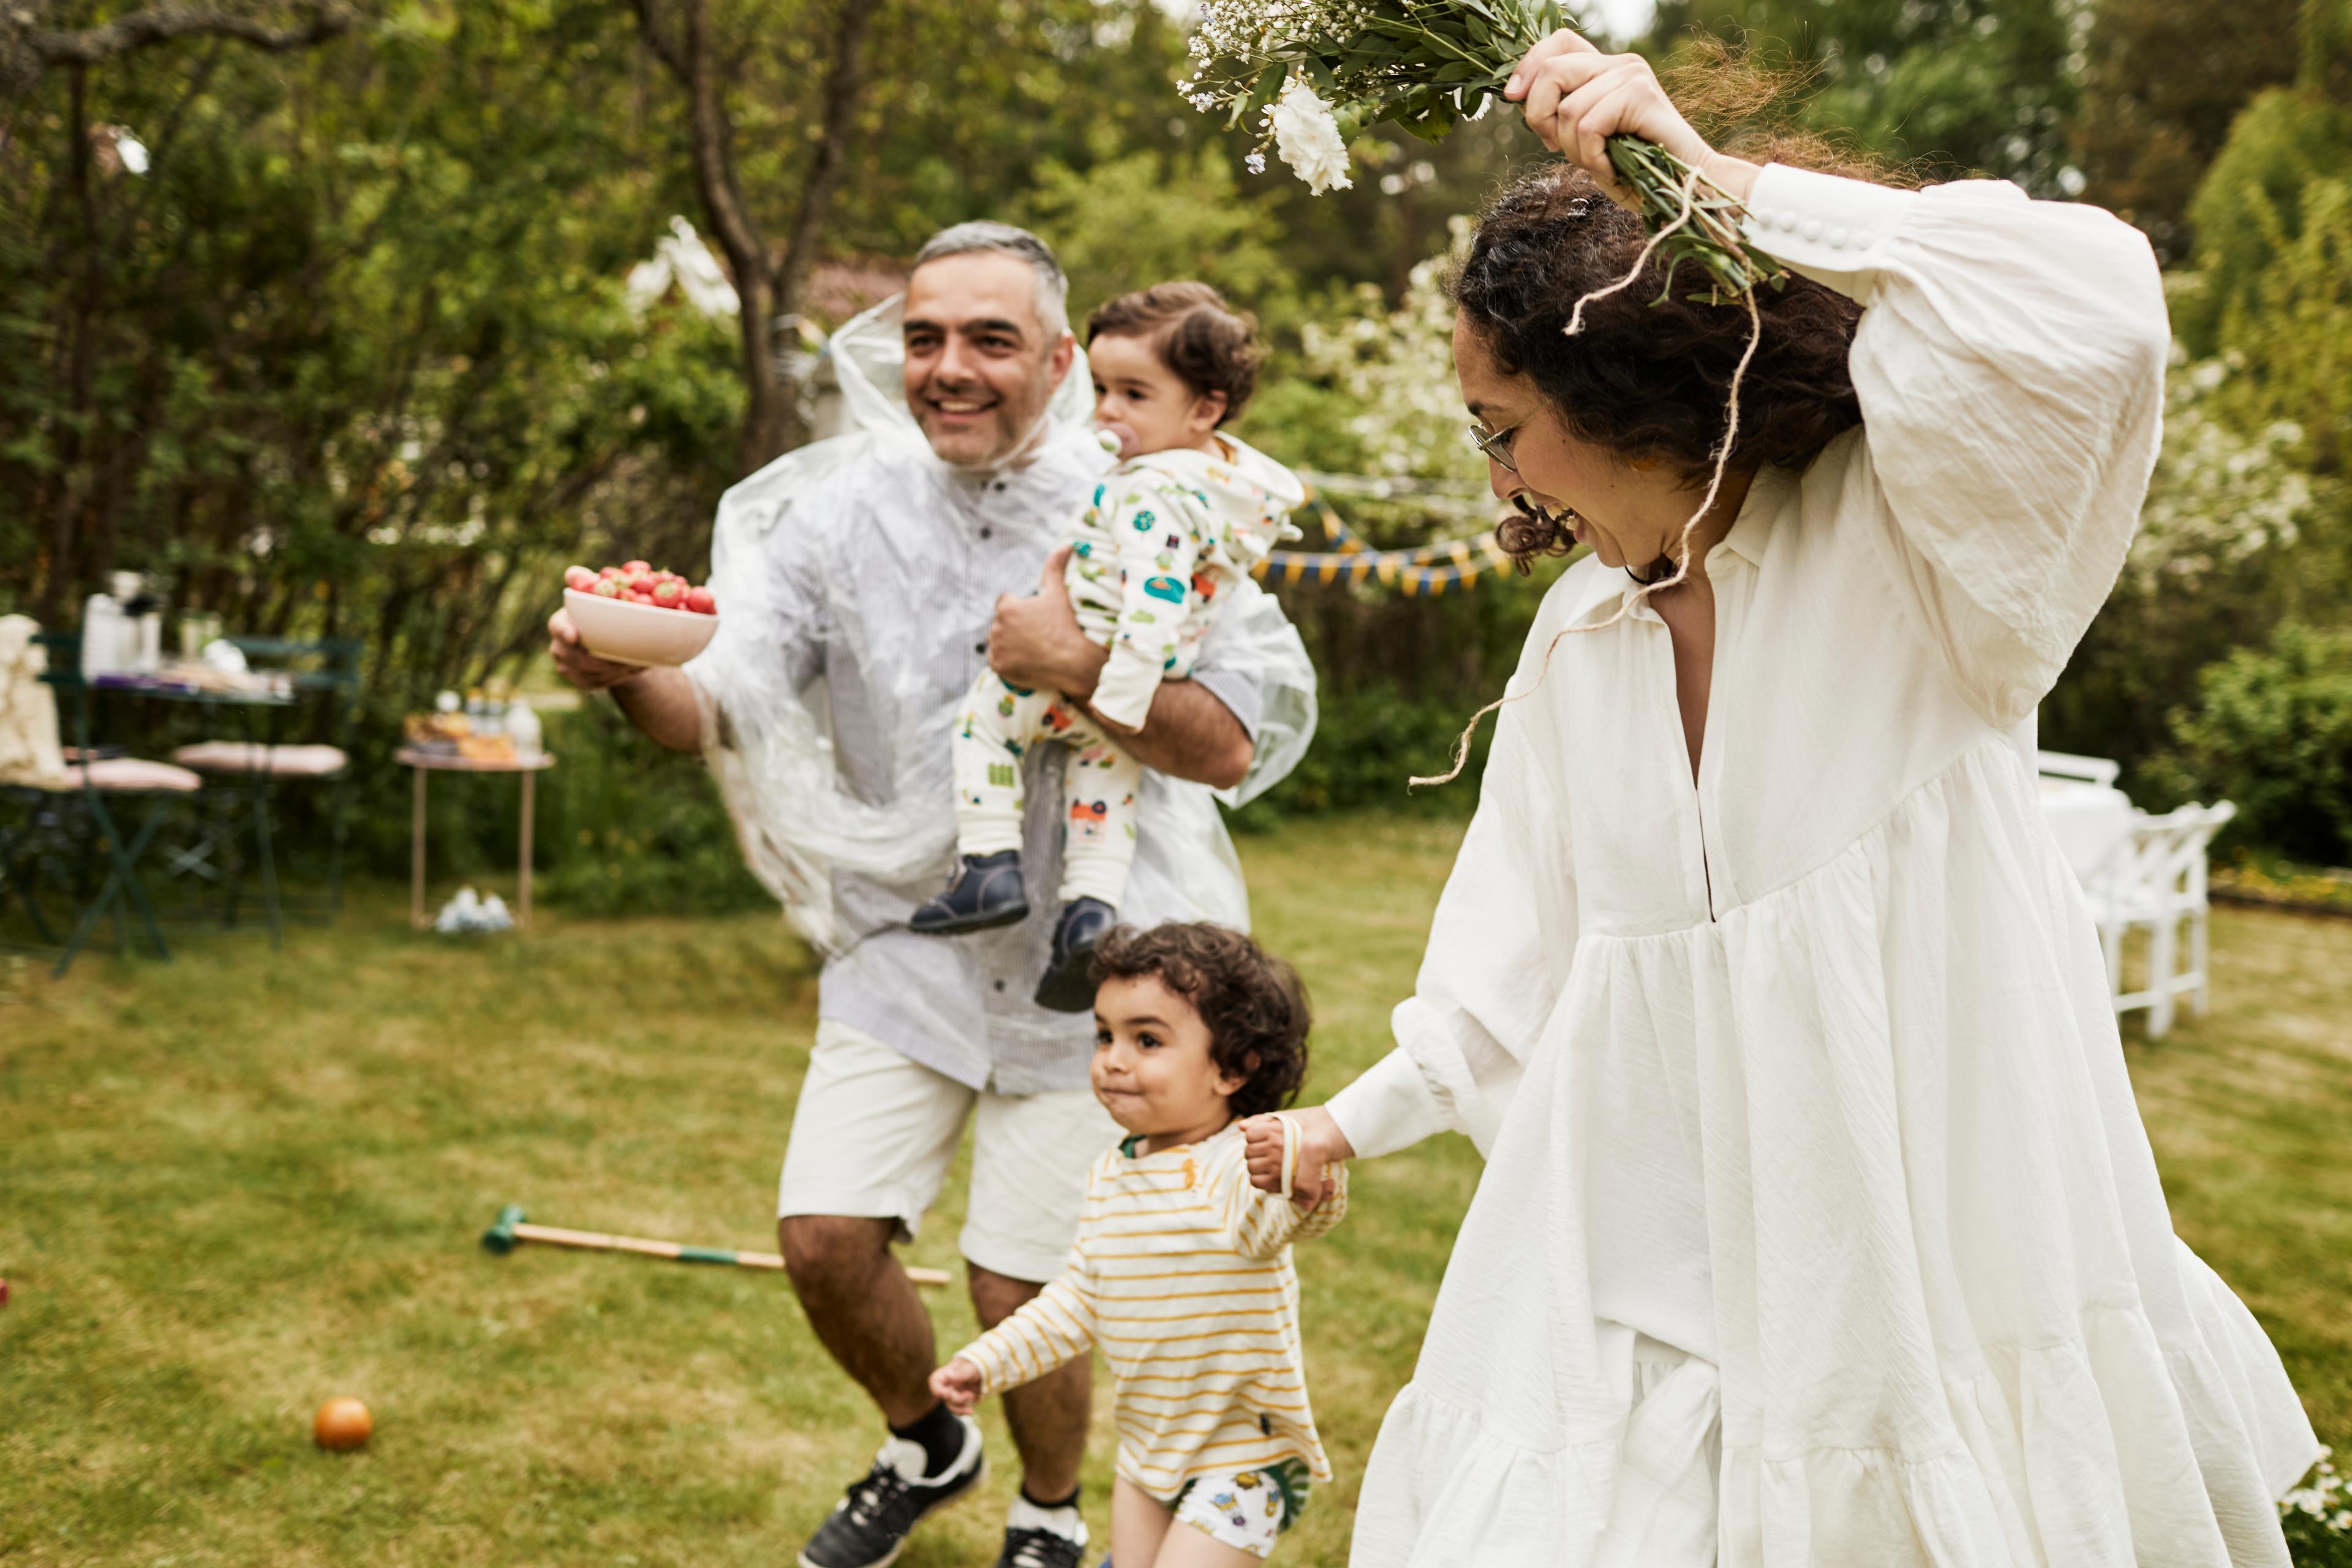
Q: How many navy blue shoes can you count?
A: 2